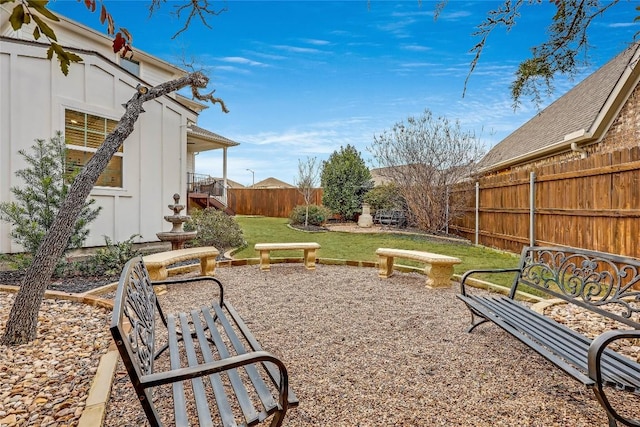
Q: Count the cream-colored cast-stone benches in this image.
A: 3